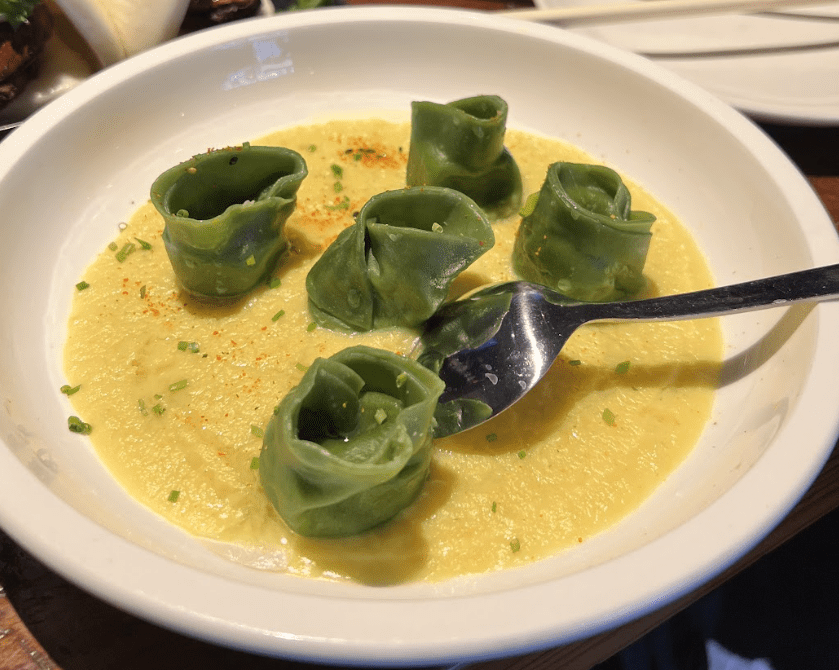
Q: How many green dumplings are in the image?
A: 5